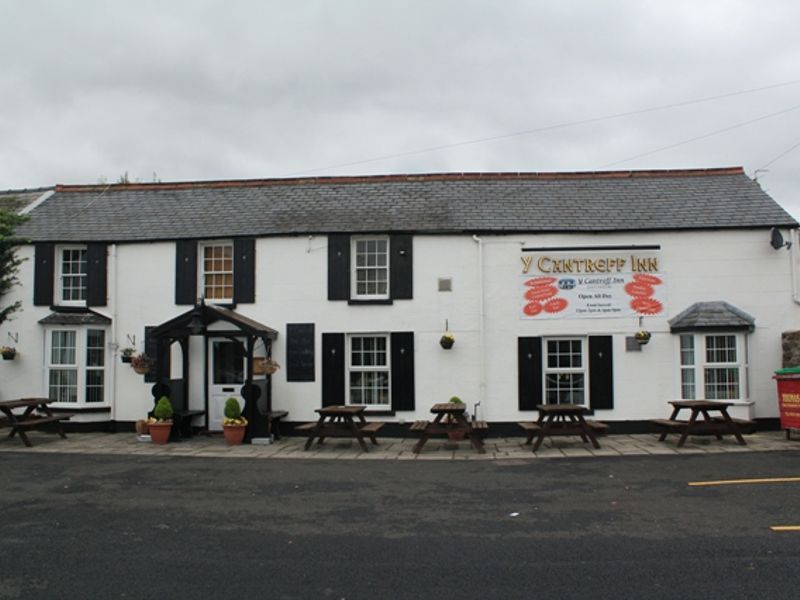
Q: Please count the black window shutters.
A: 10